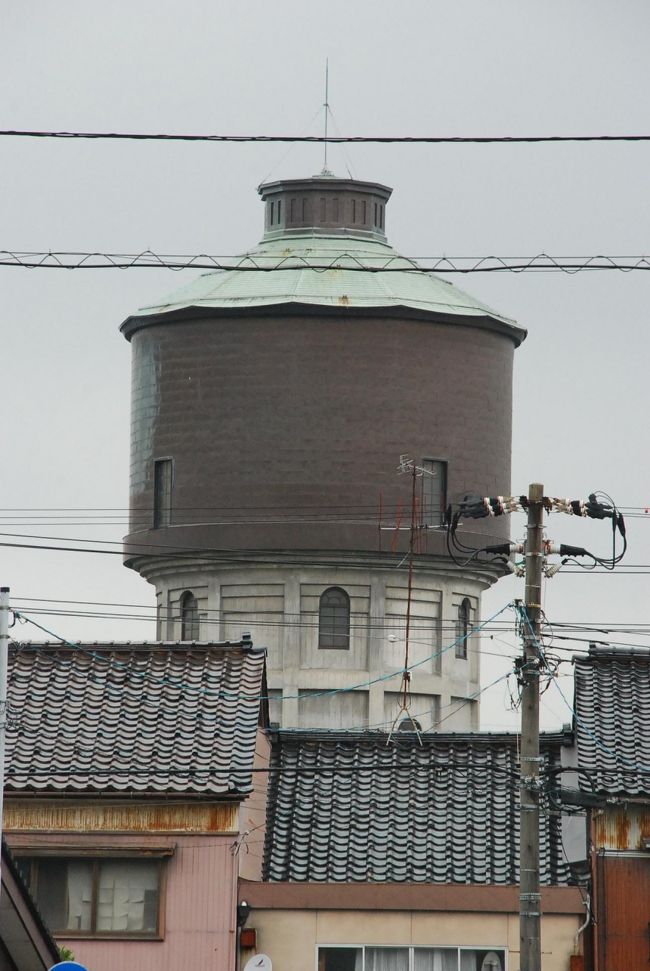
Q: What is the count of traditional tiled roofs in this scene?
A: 3